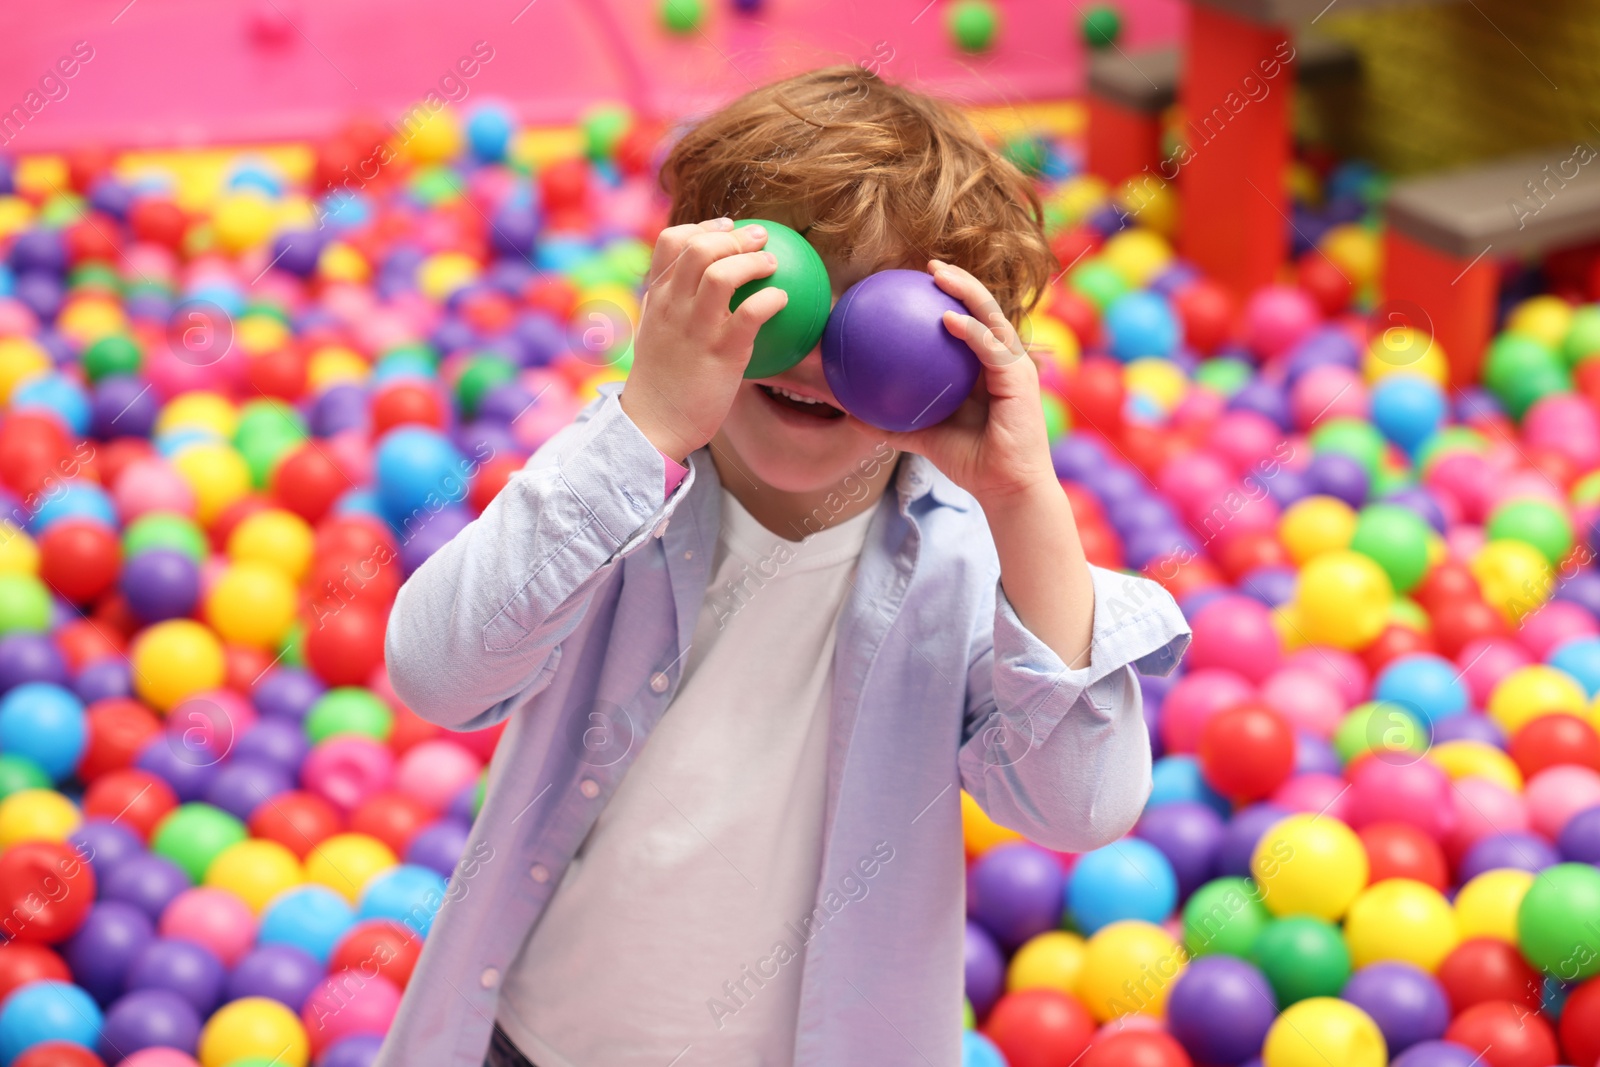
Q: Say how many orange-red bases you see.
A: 3